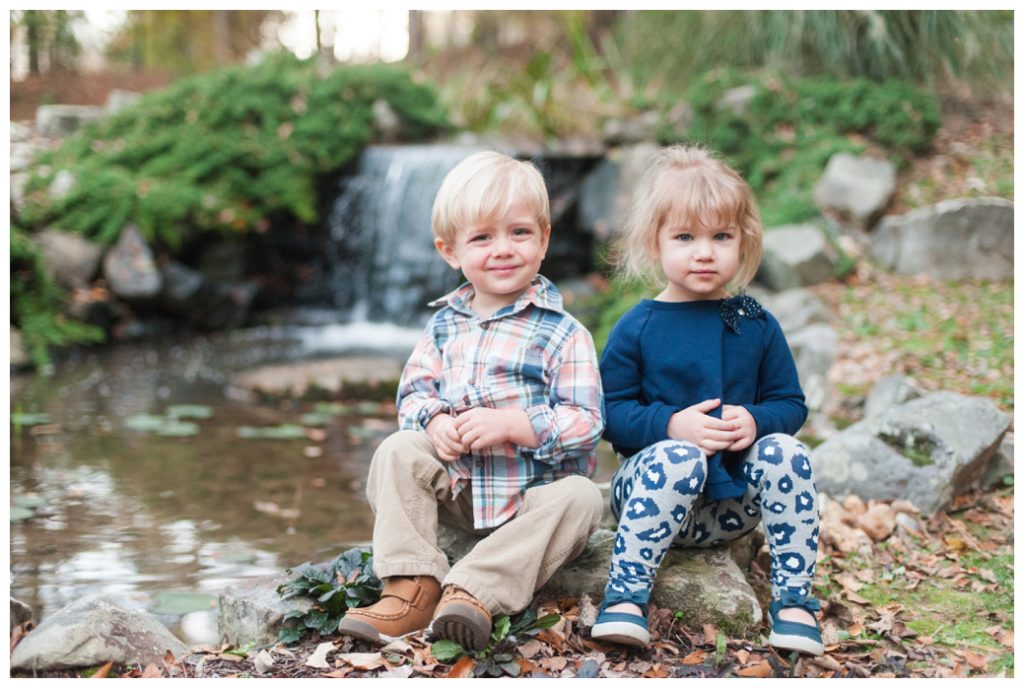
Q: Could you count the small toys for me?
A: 0